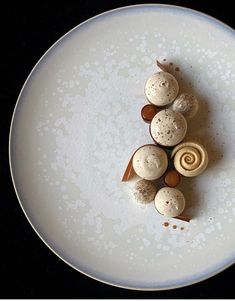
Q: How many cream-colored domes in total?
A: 4